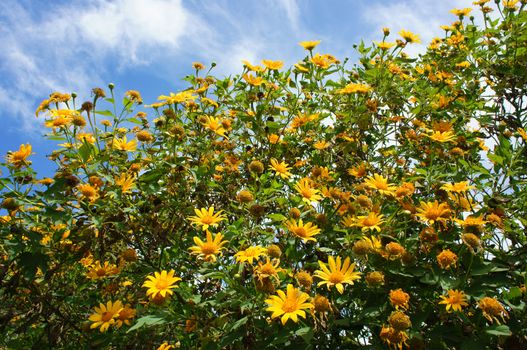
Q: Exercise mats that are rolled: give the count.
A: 0